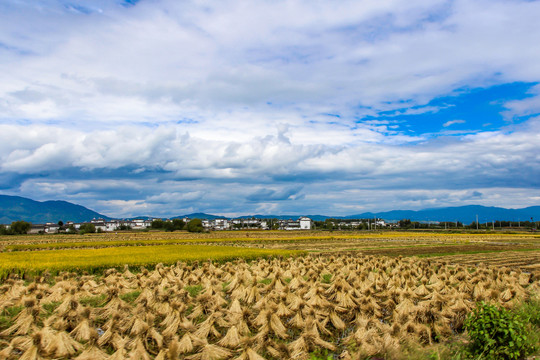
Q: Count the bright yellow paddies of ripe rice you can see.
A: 2